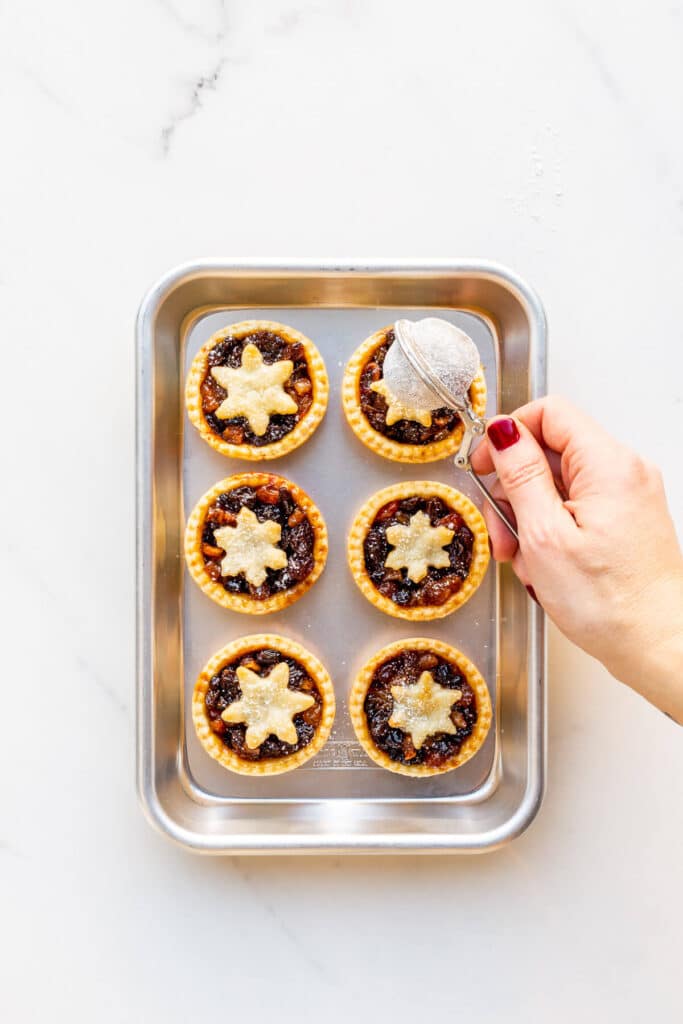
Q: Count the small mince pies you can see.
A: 6